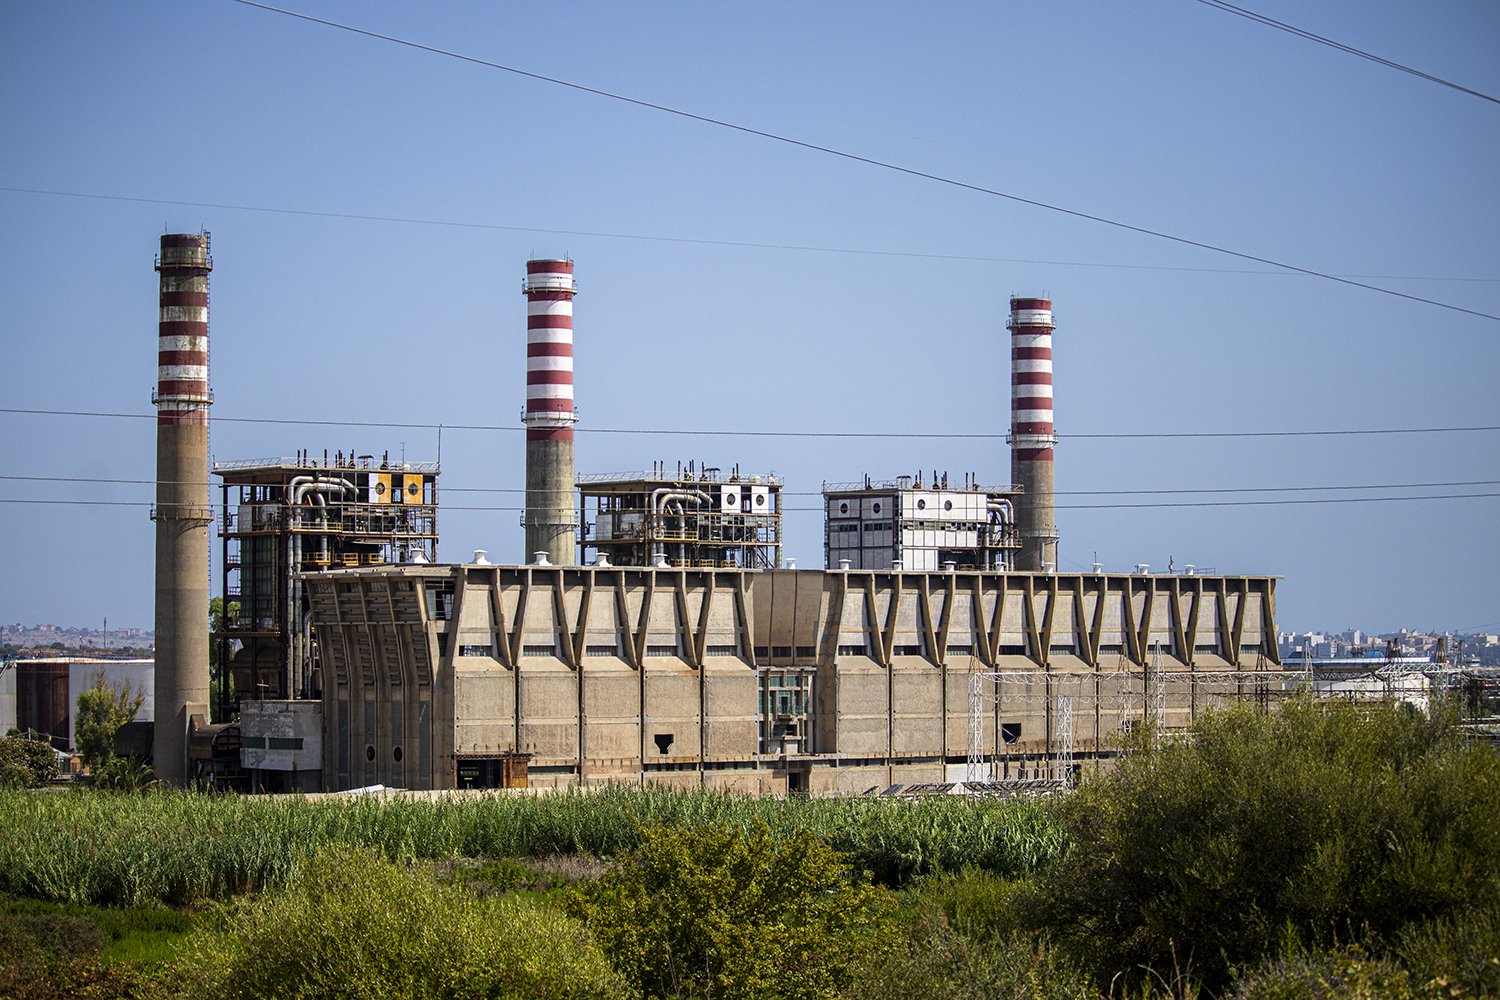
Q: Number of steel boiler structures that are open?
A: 2